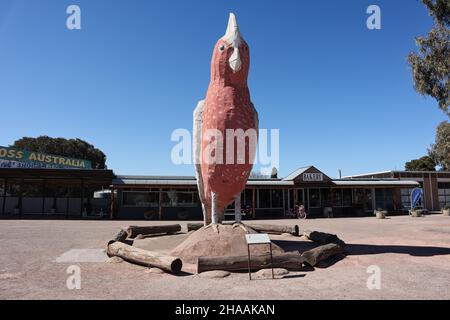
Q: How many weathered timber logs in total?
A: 8